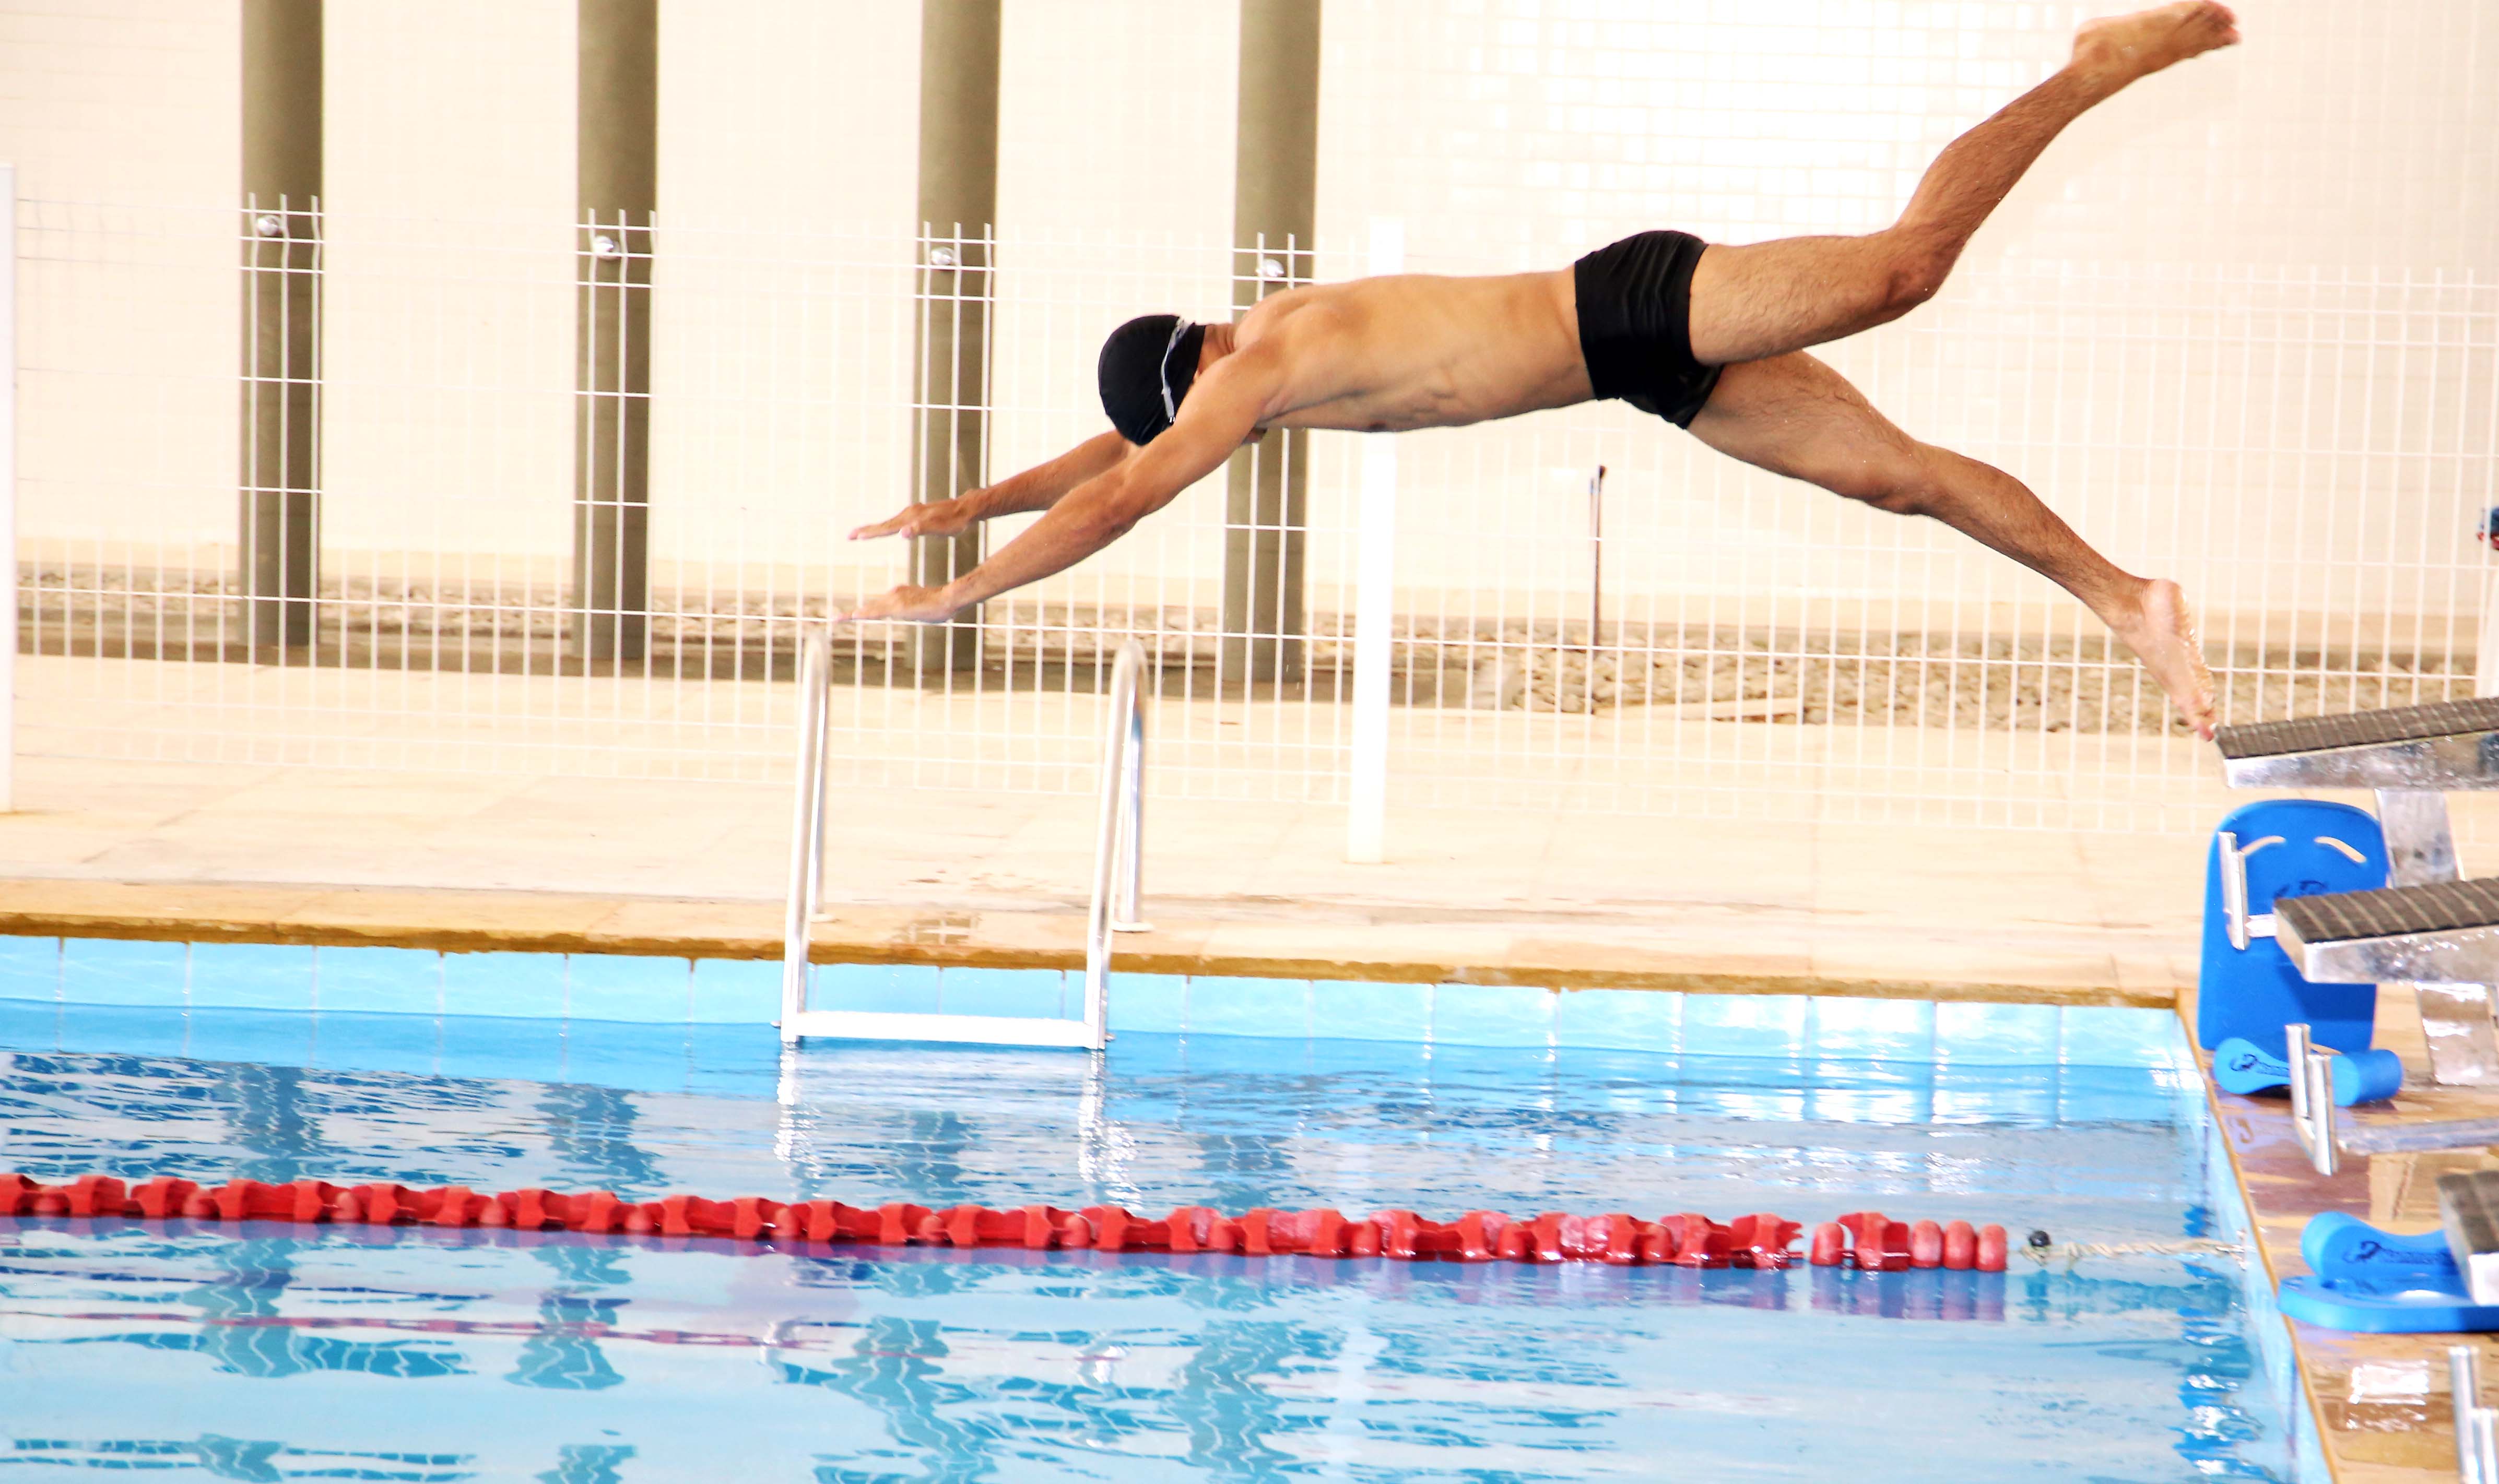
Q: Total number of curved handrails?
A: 2